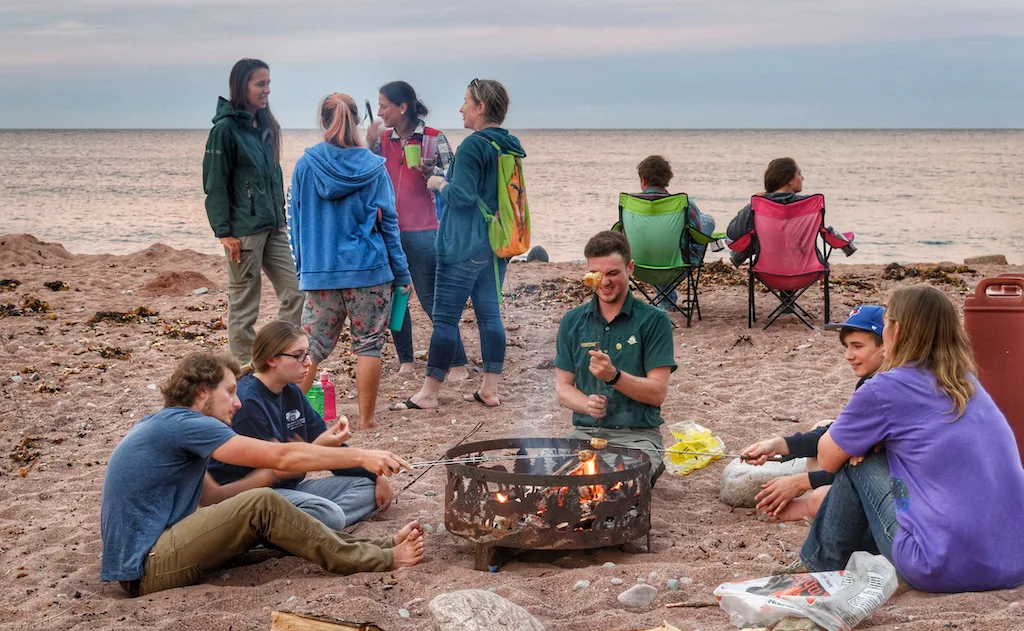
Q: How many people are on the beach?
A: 11